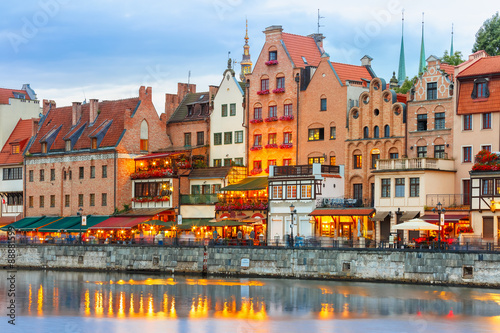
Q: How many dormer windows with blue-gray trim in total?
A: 3